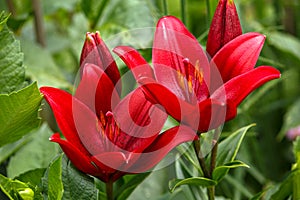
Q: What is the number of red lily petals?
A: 12